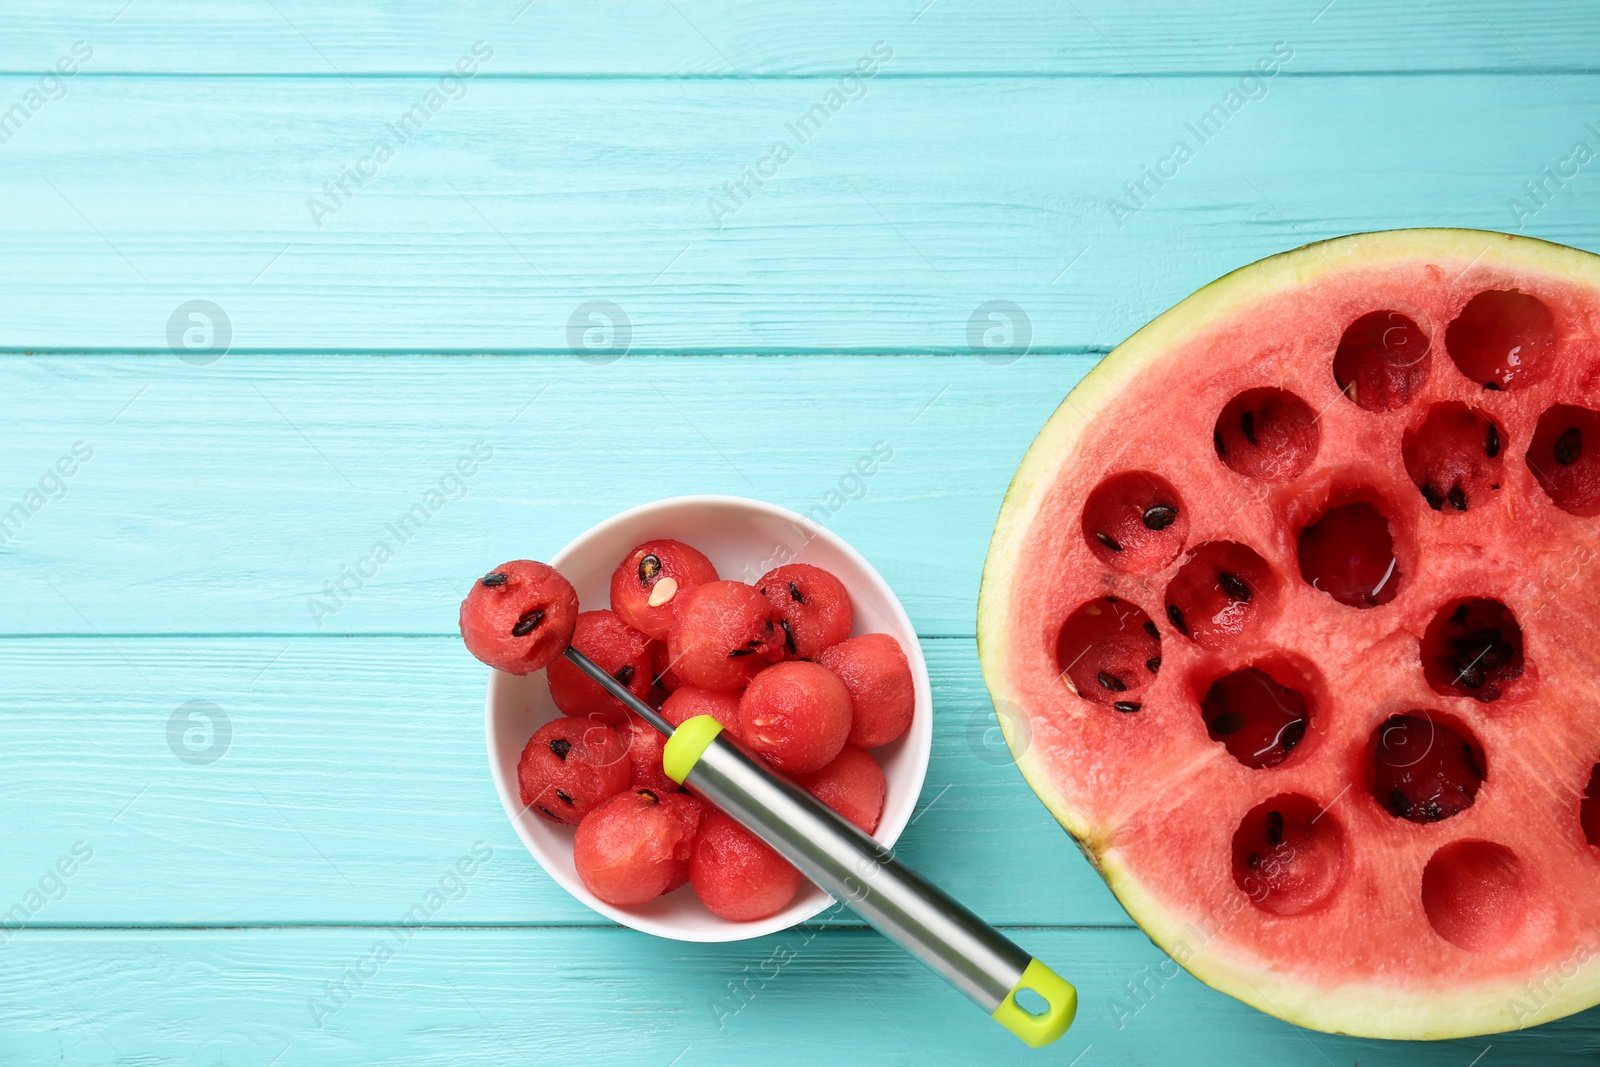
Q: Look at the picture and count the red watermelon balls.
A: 15